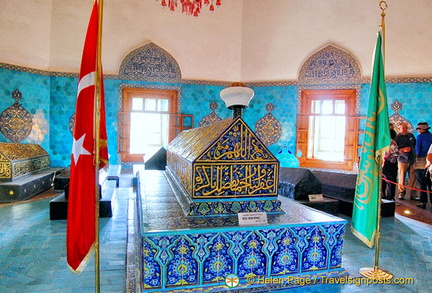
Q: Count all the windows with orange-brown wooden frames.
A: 2